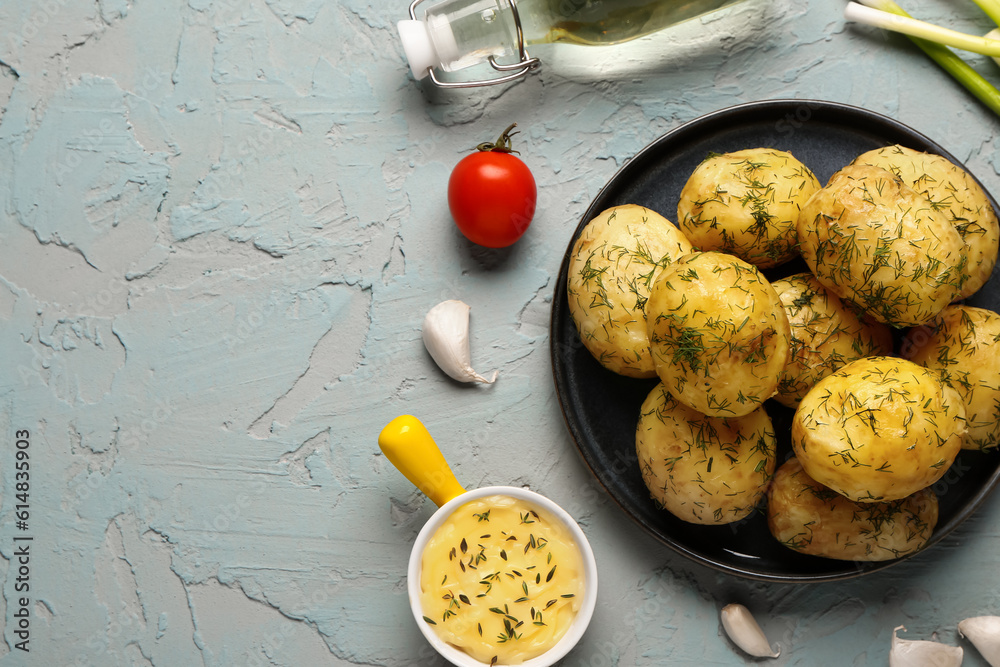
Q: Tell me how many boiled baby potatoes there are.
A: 10